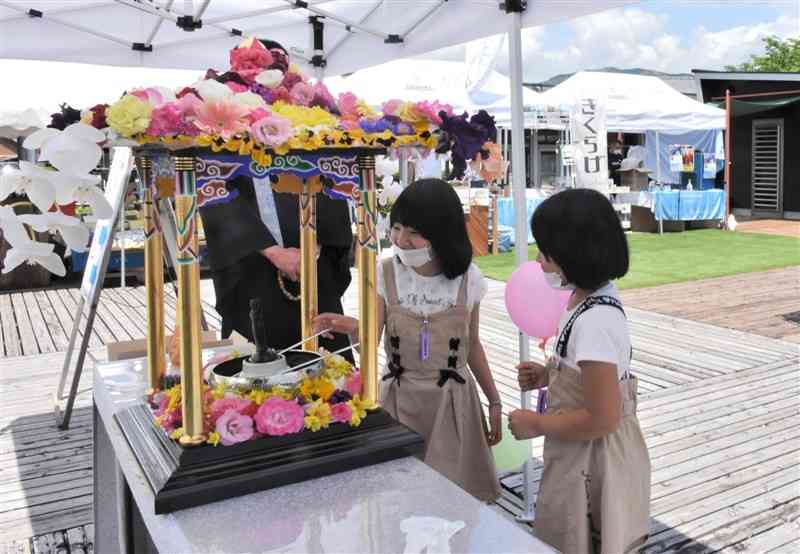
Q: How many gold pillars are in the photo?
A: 4